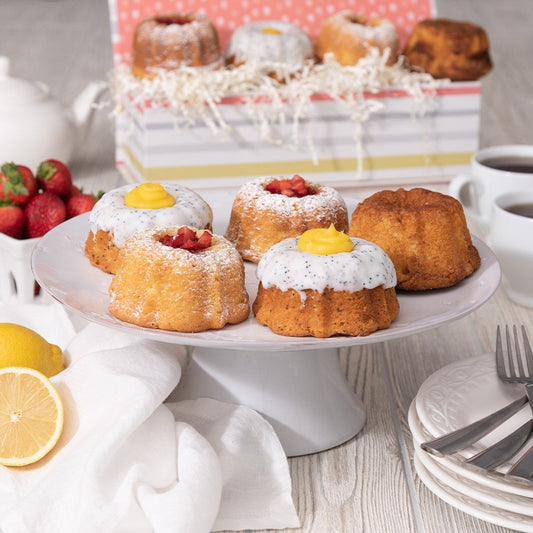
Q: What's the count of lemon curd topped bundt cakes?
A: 3